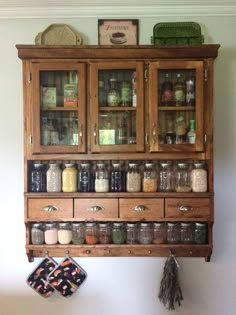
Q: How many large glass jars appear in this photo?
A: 11